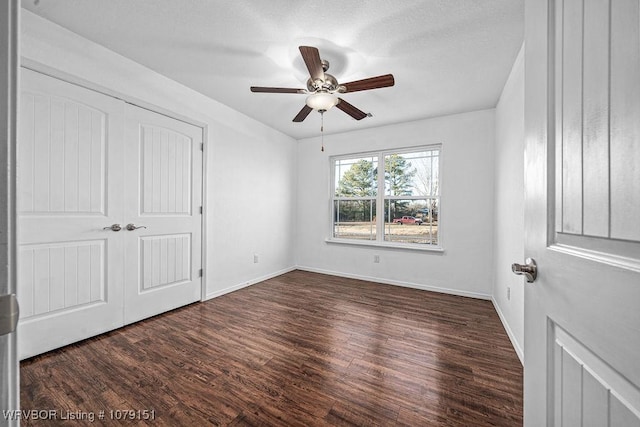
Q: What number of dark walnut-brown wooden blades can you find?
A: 5